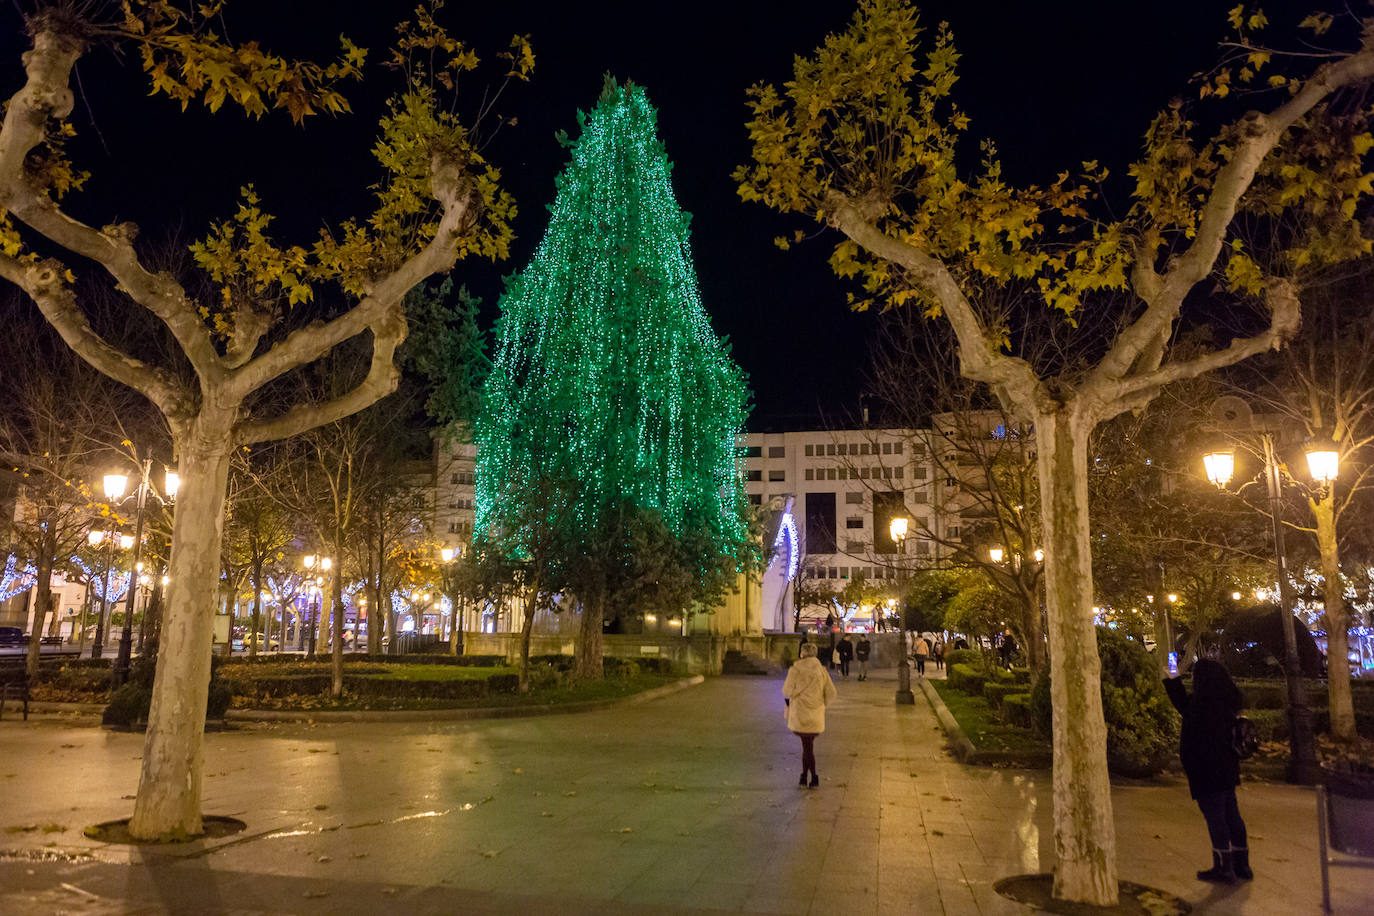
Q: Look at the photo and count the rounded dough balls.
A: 0